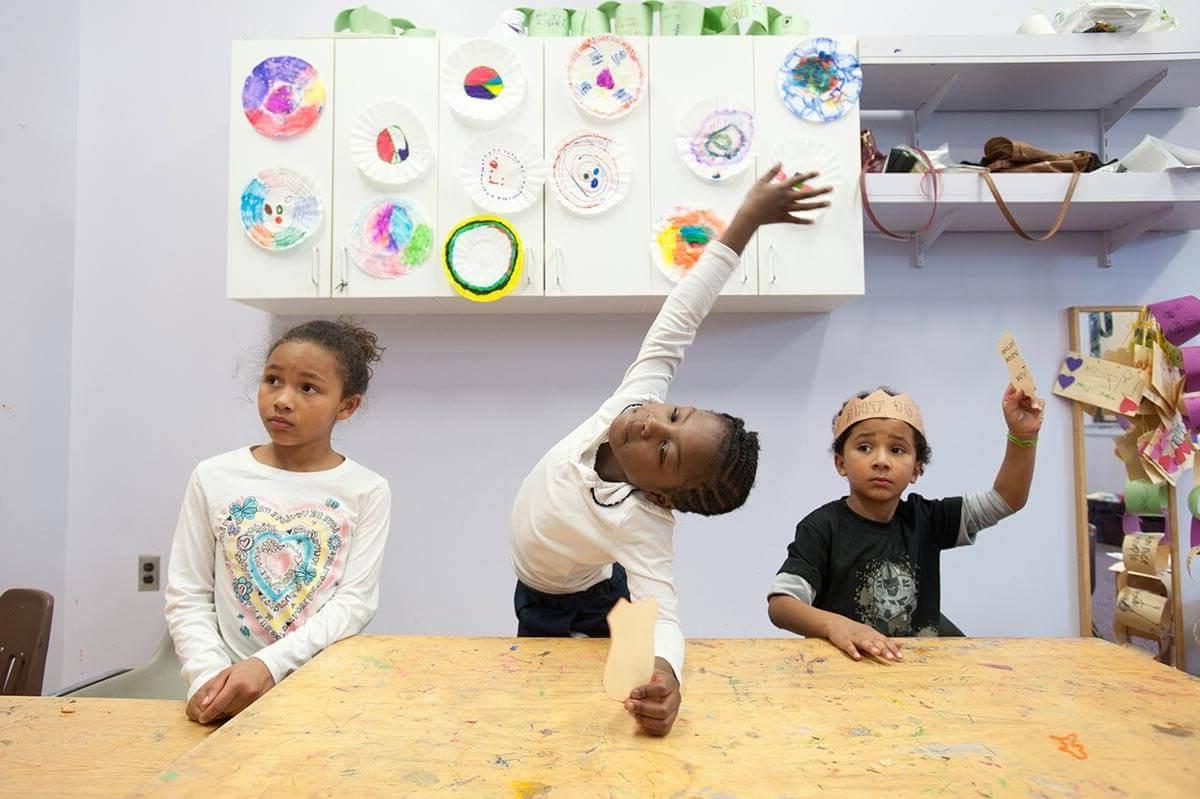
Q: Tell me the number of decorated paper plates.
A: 13